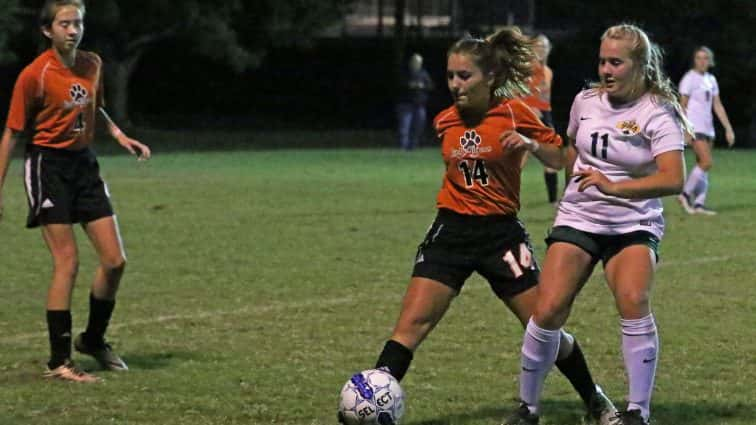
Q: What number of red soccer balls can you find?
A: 0